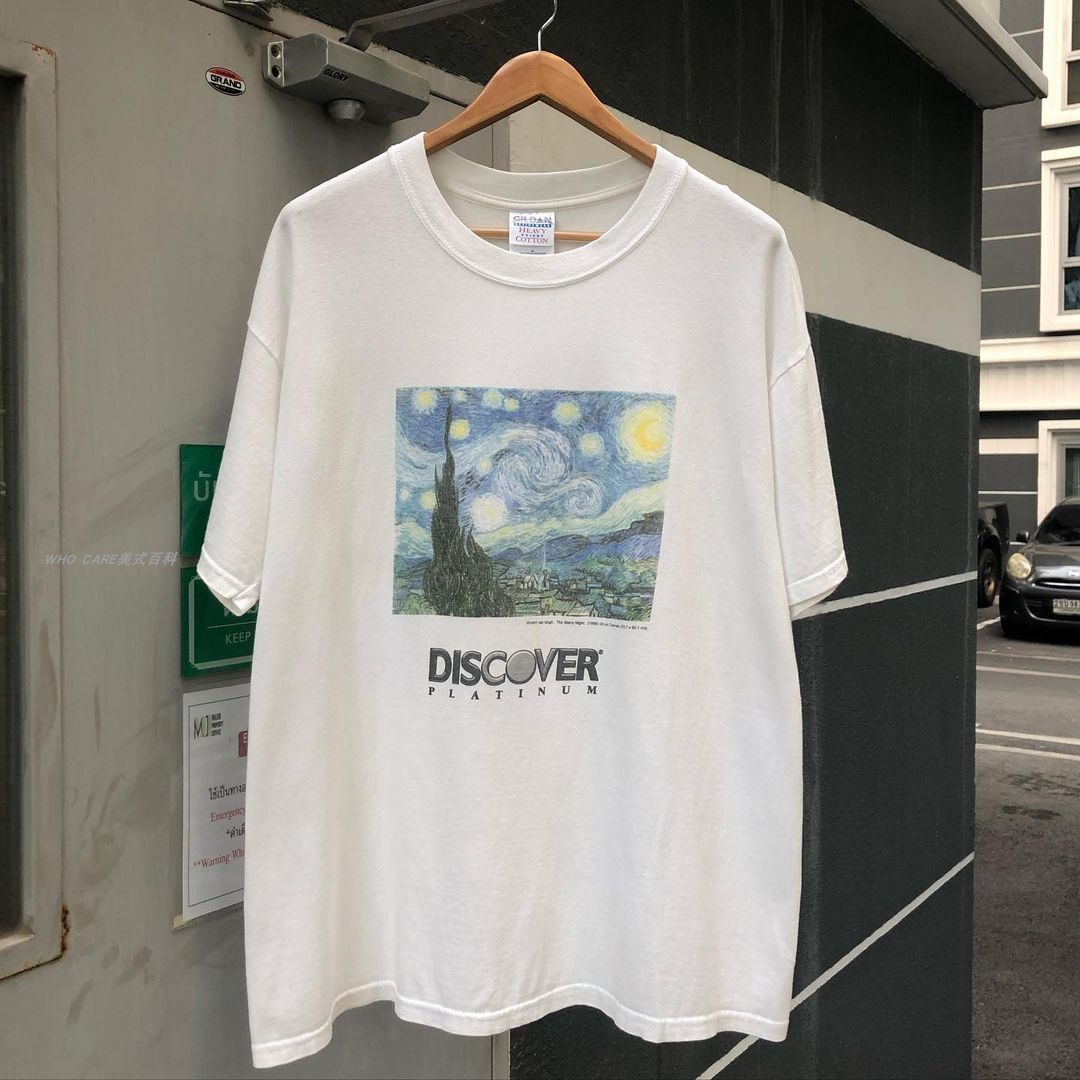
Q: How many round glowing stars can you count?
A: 11